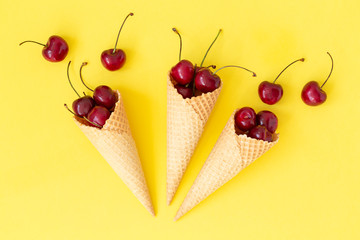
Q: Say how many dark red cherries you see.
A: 14